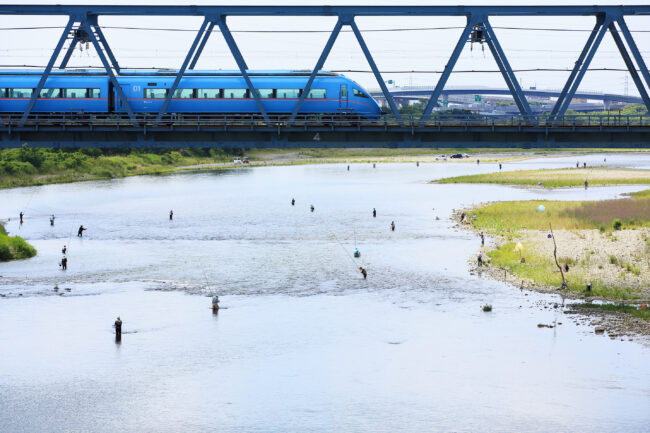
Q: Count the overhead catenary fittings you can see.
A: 2